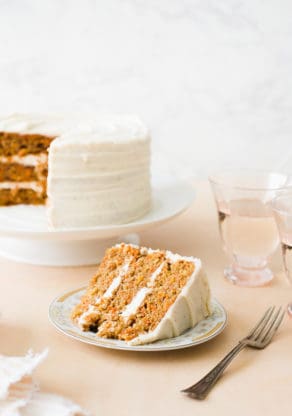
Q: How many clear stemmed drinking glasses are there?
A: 2